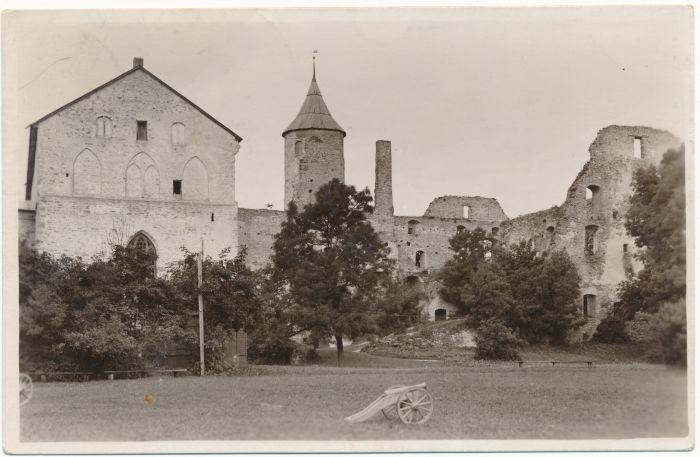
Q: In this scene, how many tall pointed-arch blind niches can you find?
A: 3